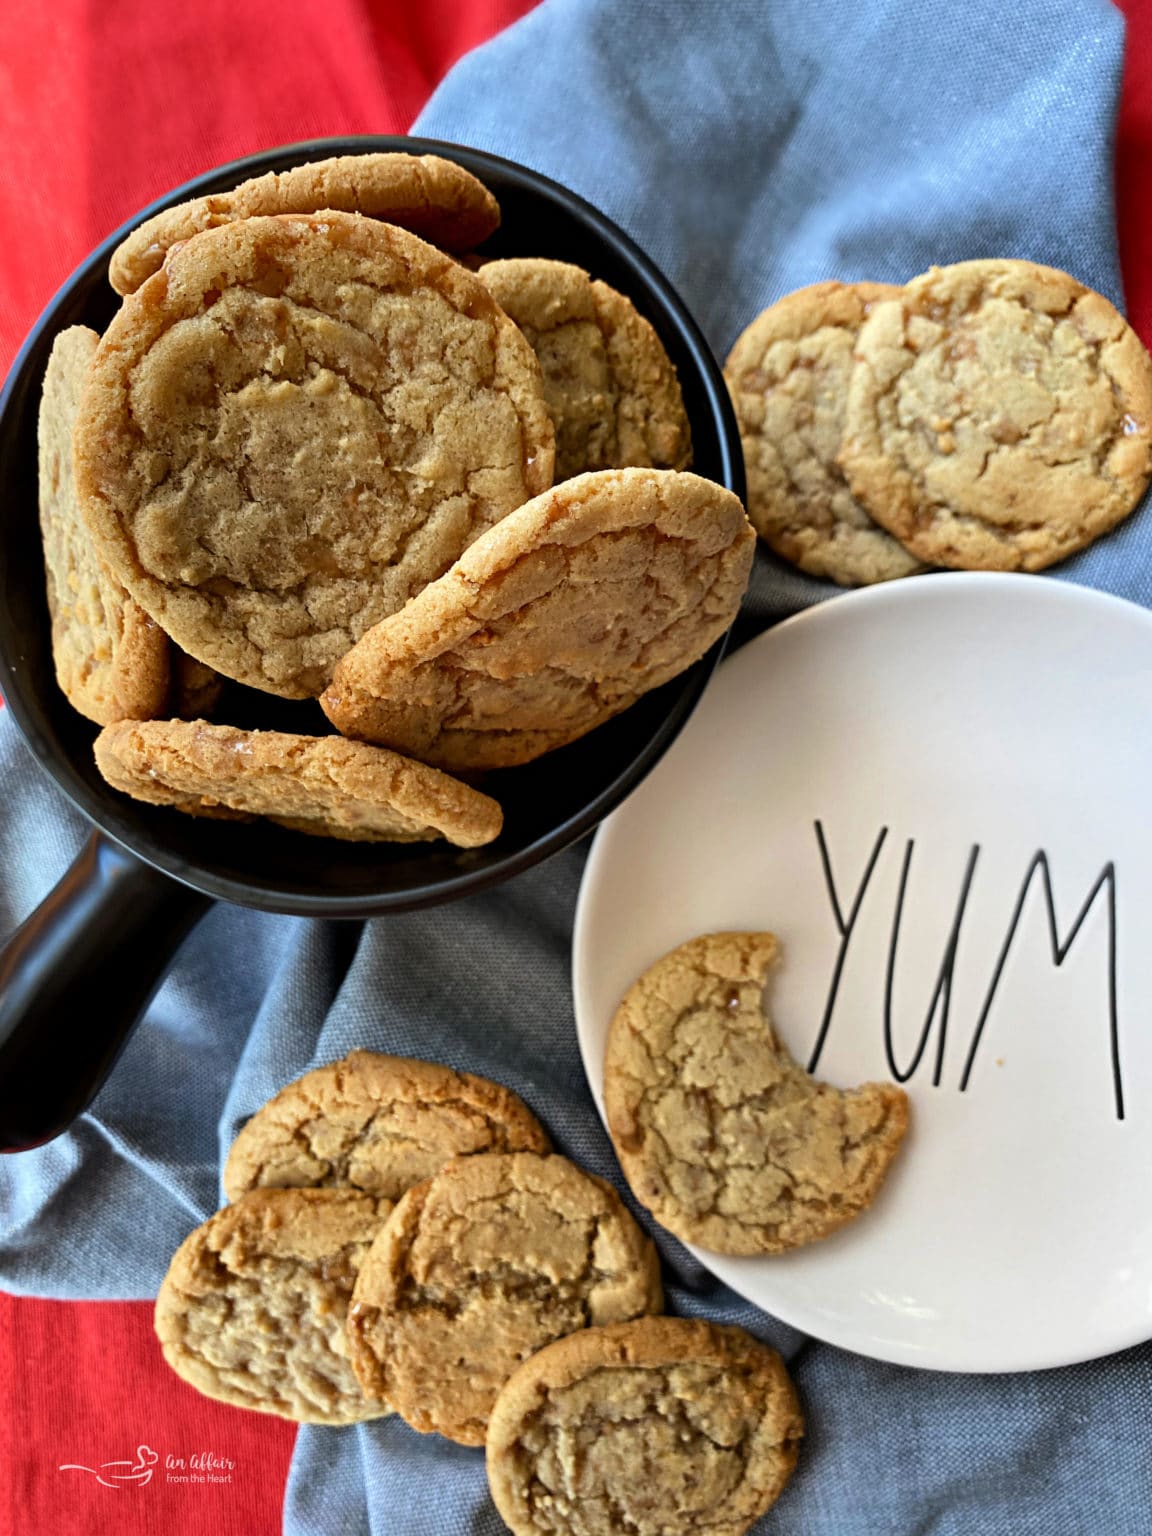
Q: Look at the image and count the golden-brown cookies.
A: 13